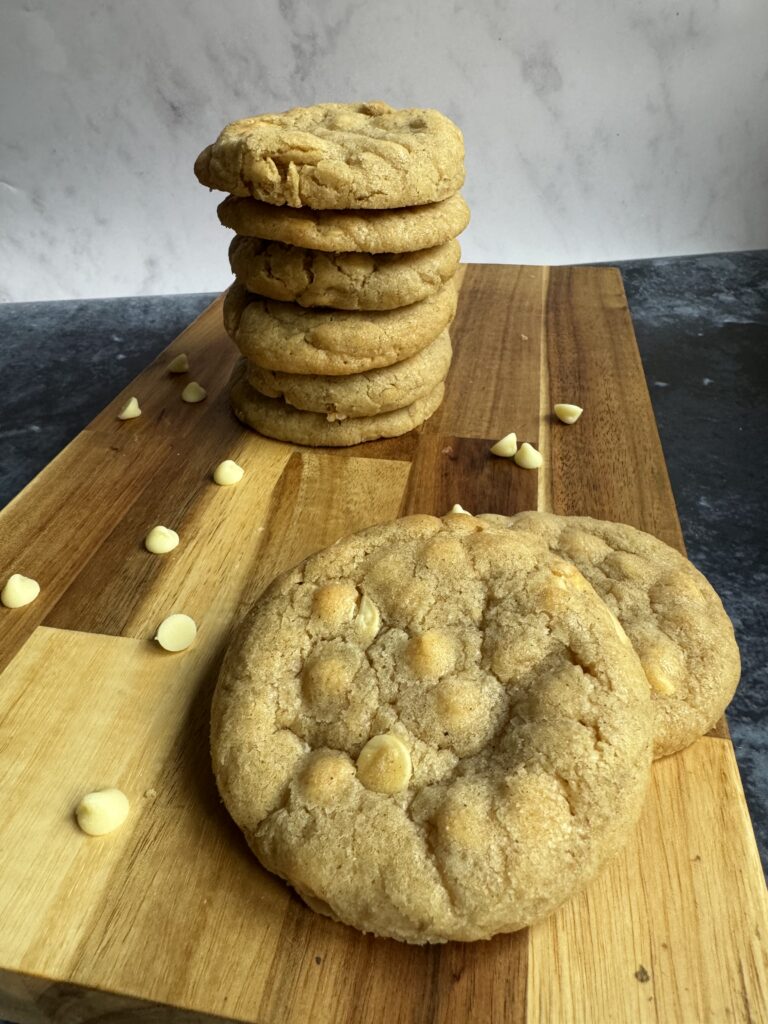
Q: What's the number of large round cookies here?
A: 8